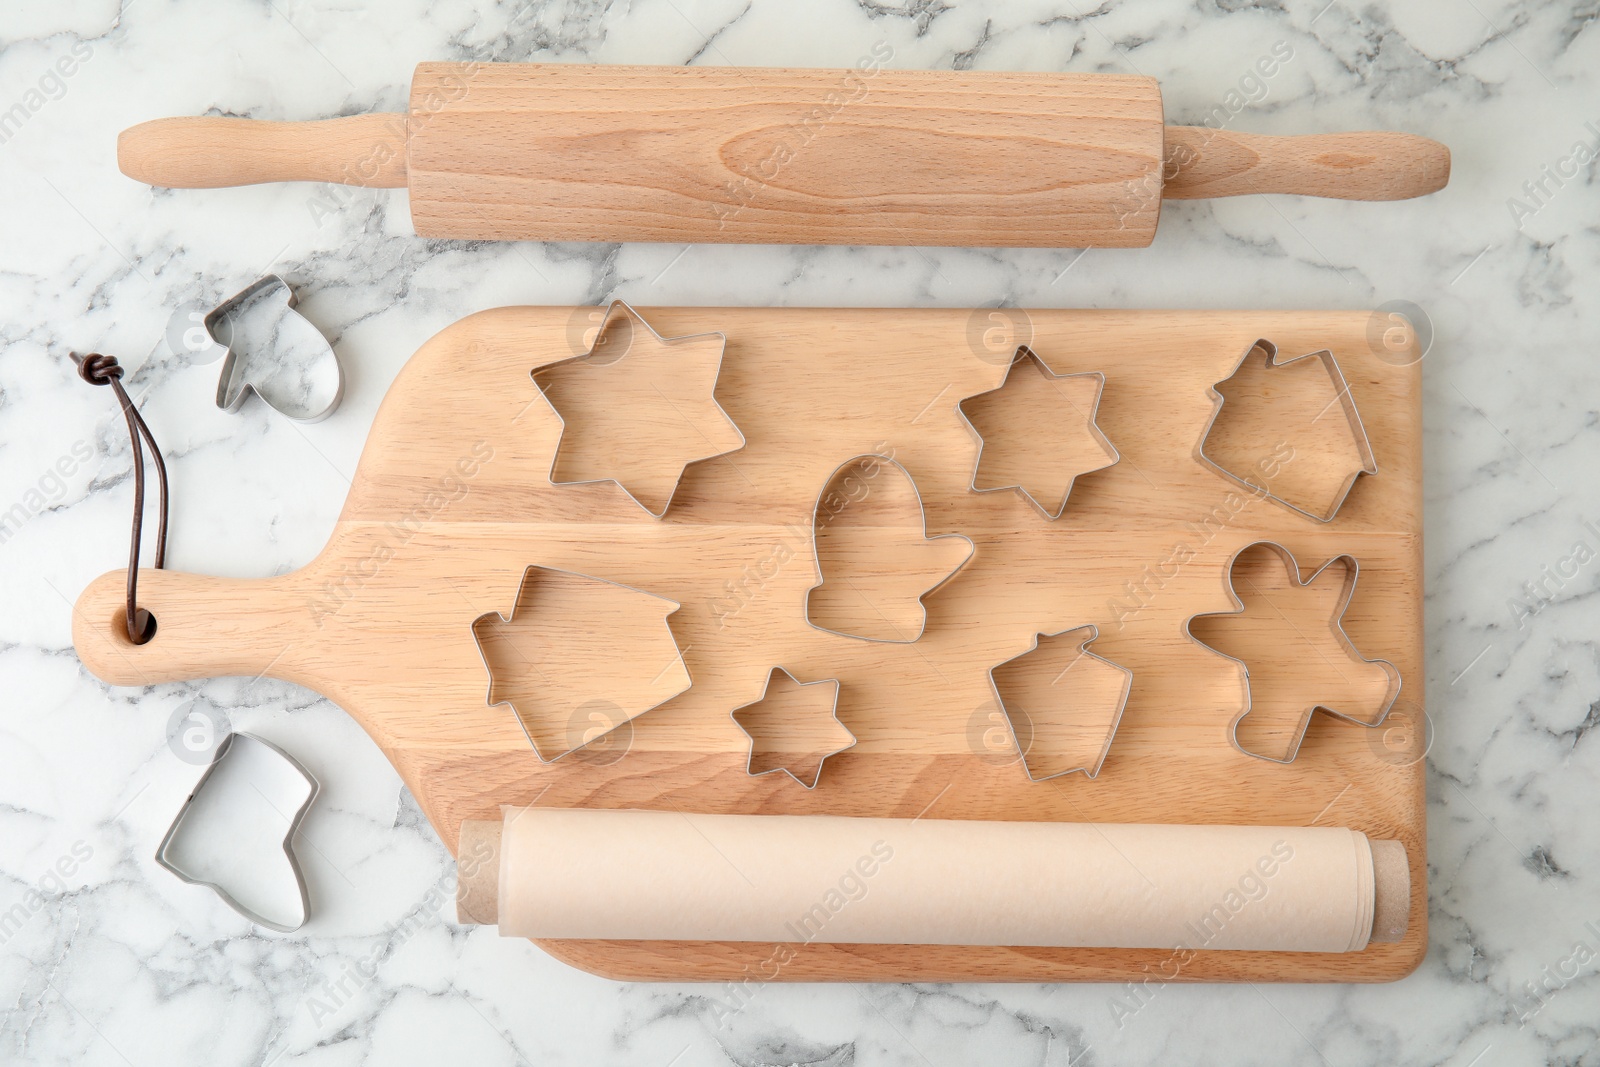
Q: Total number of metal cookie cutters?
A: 10